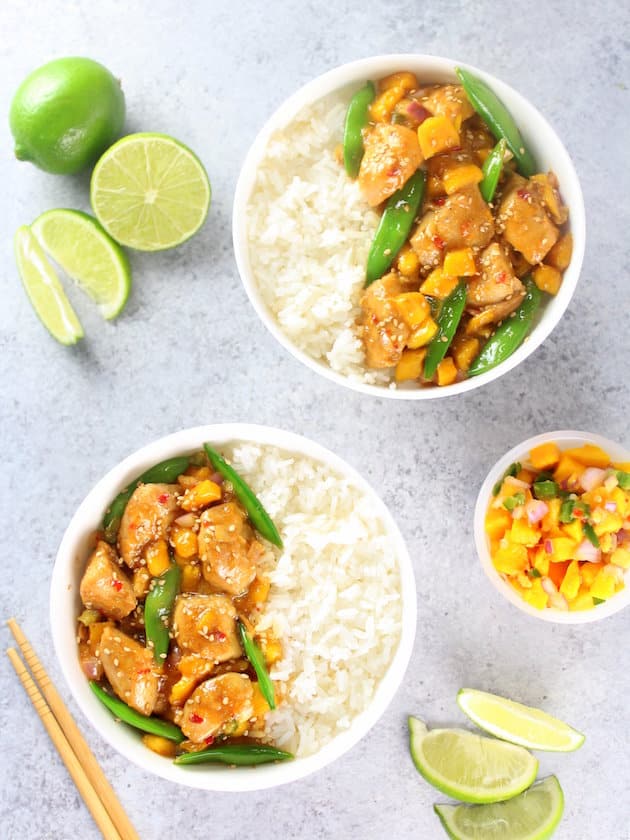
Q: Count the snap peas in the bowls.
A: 12